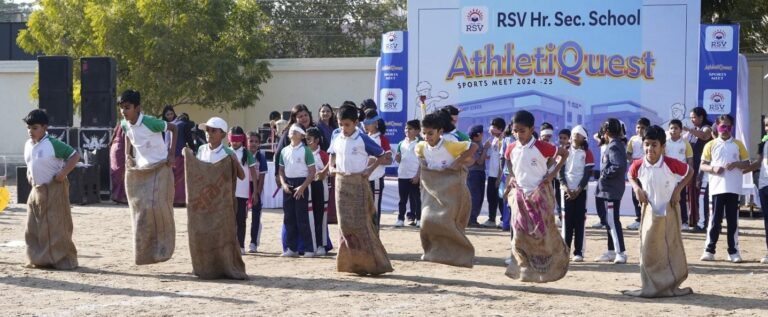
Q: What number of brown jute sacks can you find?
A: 7